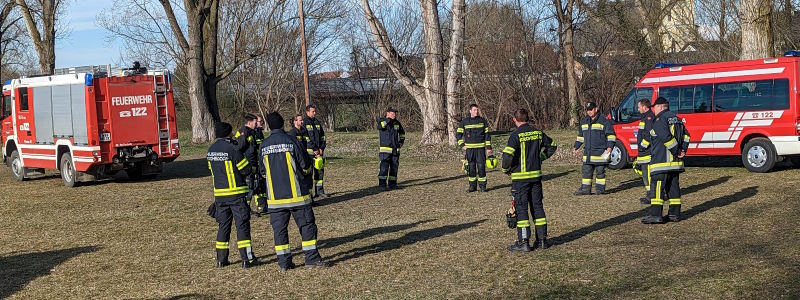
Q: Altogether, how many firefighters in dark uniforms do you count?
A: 12